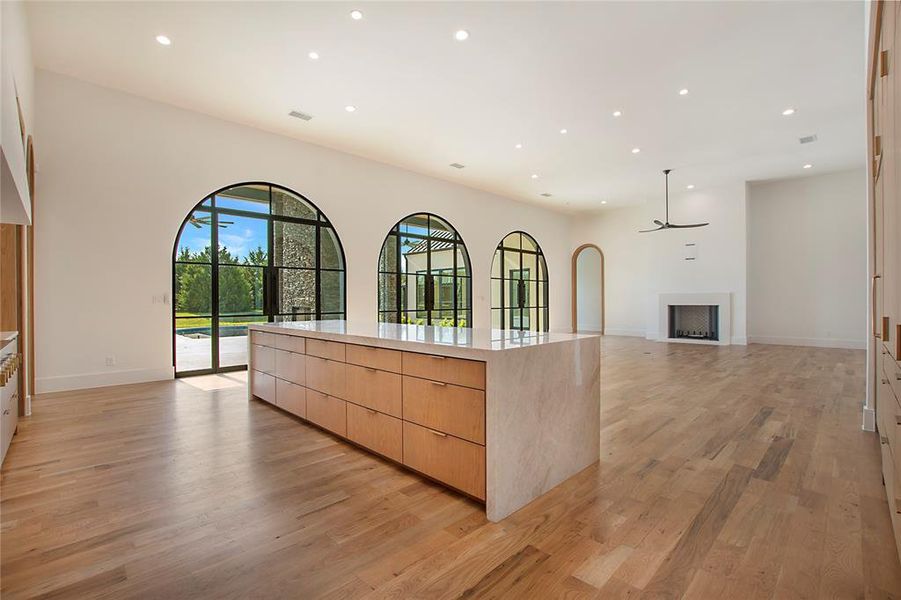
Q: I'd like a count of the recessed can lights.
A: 15